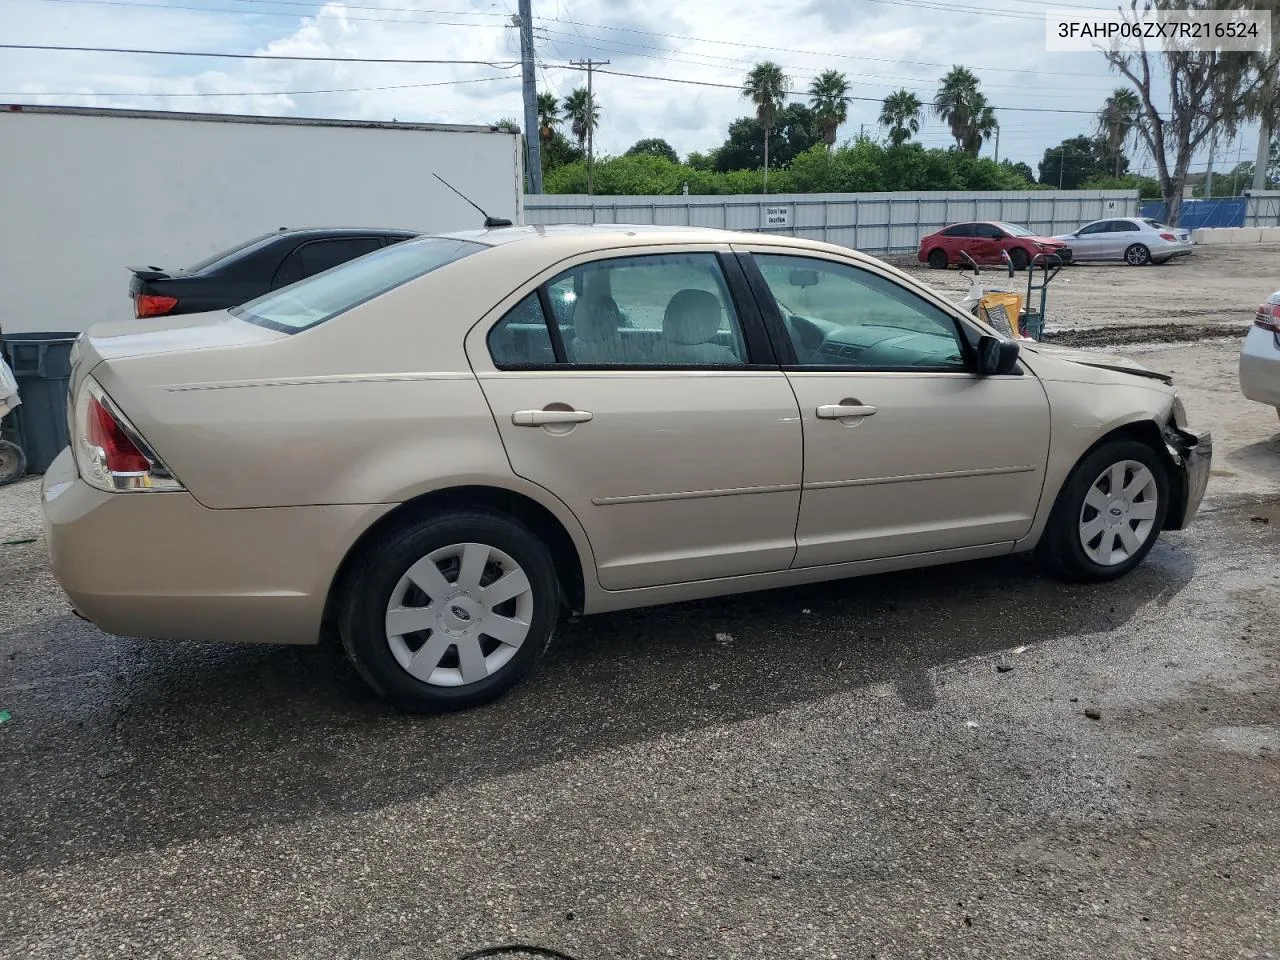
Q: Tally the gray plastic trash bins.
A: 1